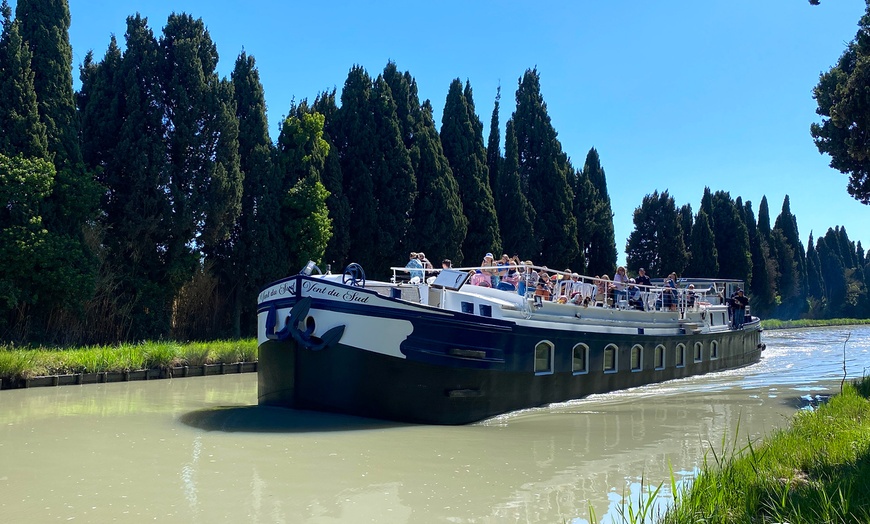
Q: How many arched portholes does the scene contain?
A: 8